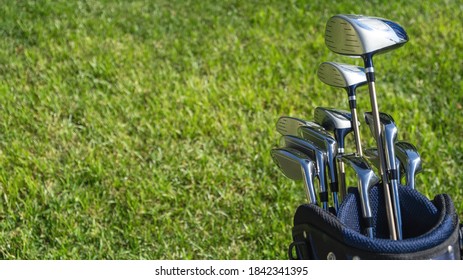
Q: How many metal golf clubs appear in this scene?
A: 11